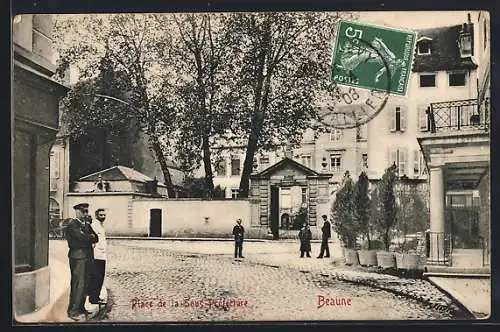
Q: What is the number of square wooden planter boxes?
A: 4